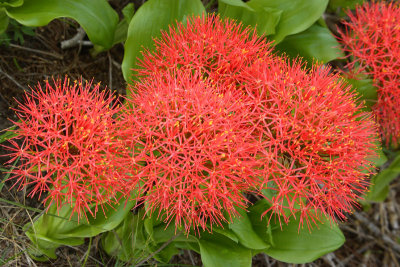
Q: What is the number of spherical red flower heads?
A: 5